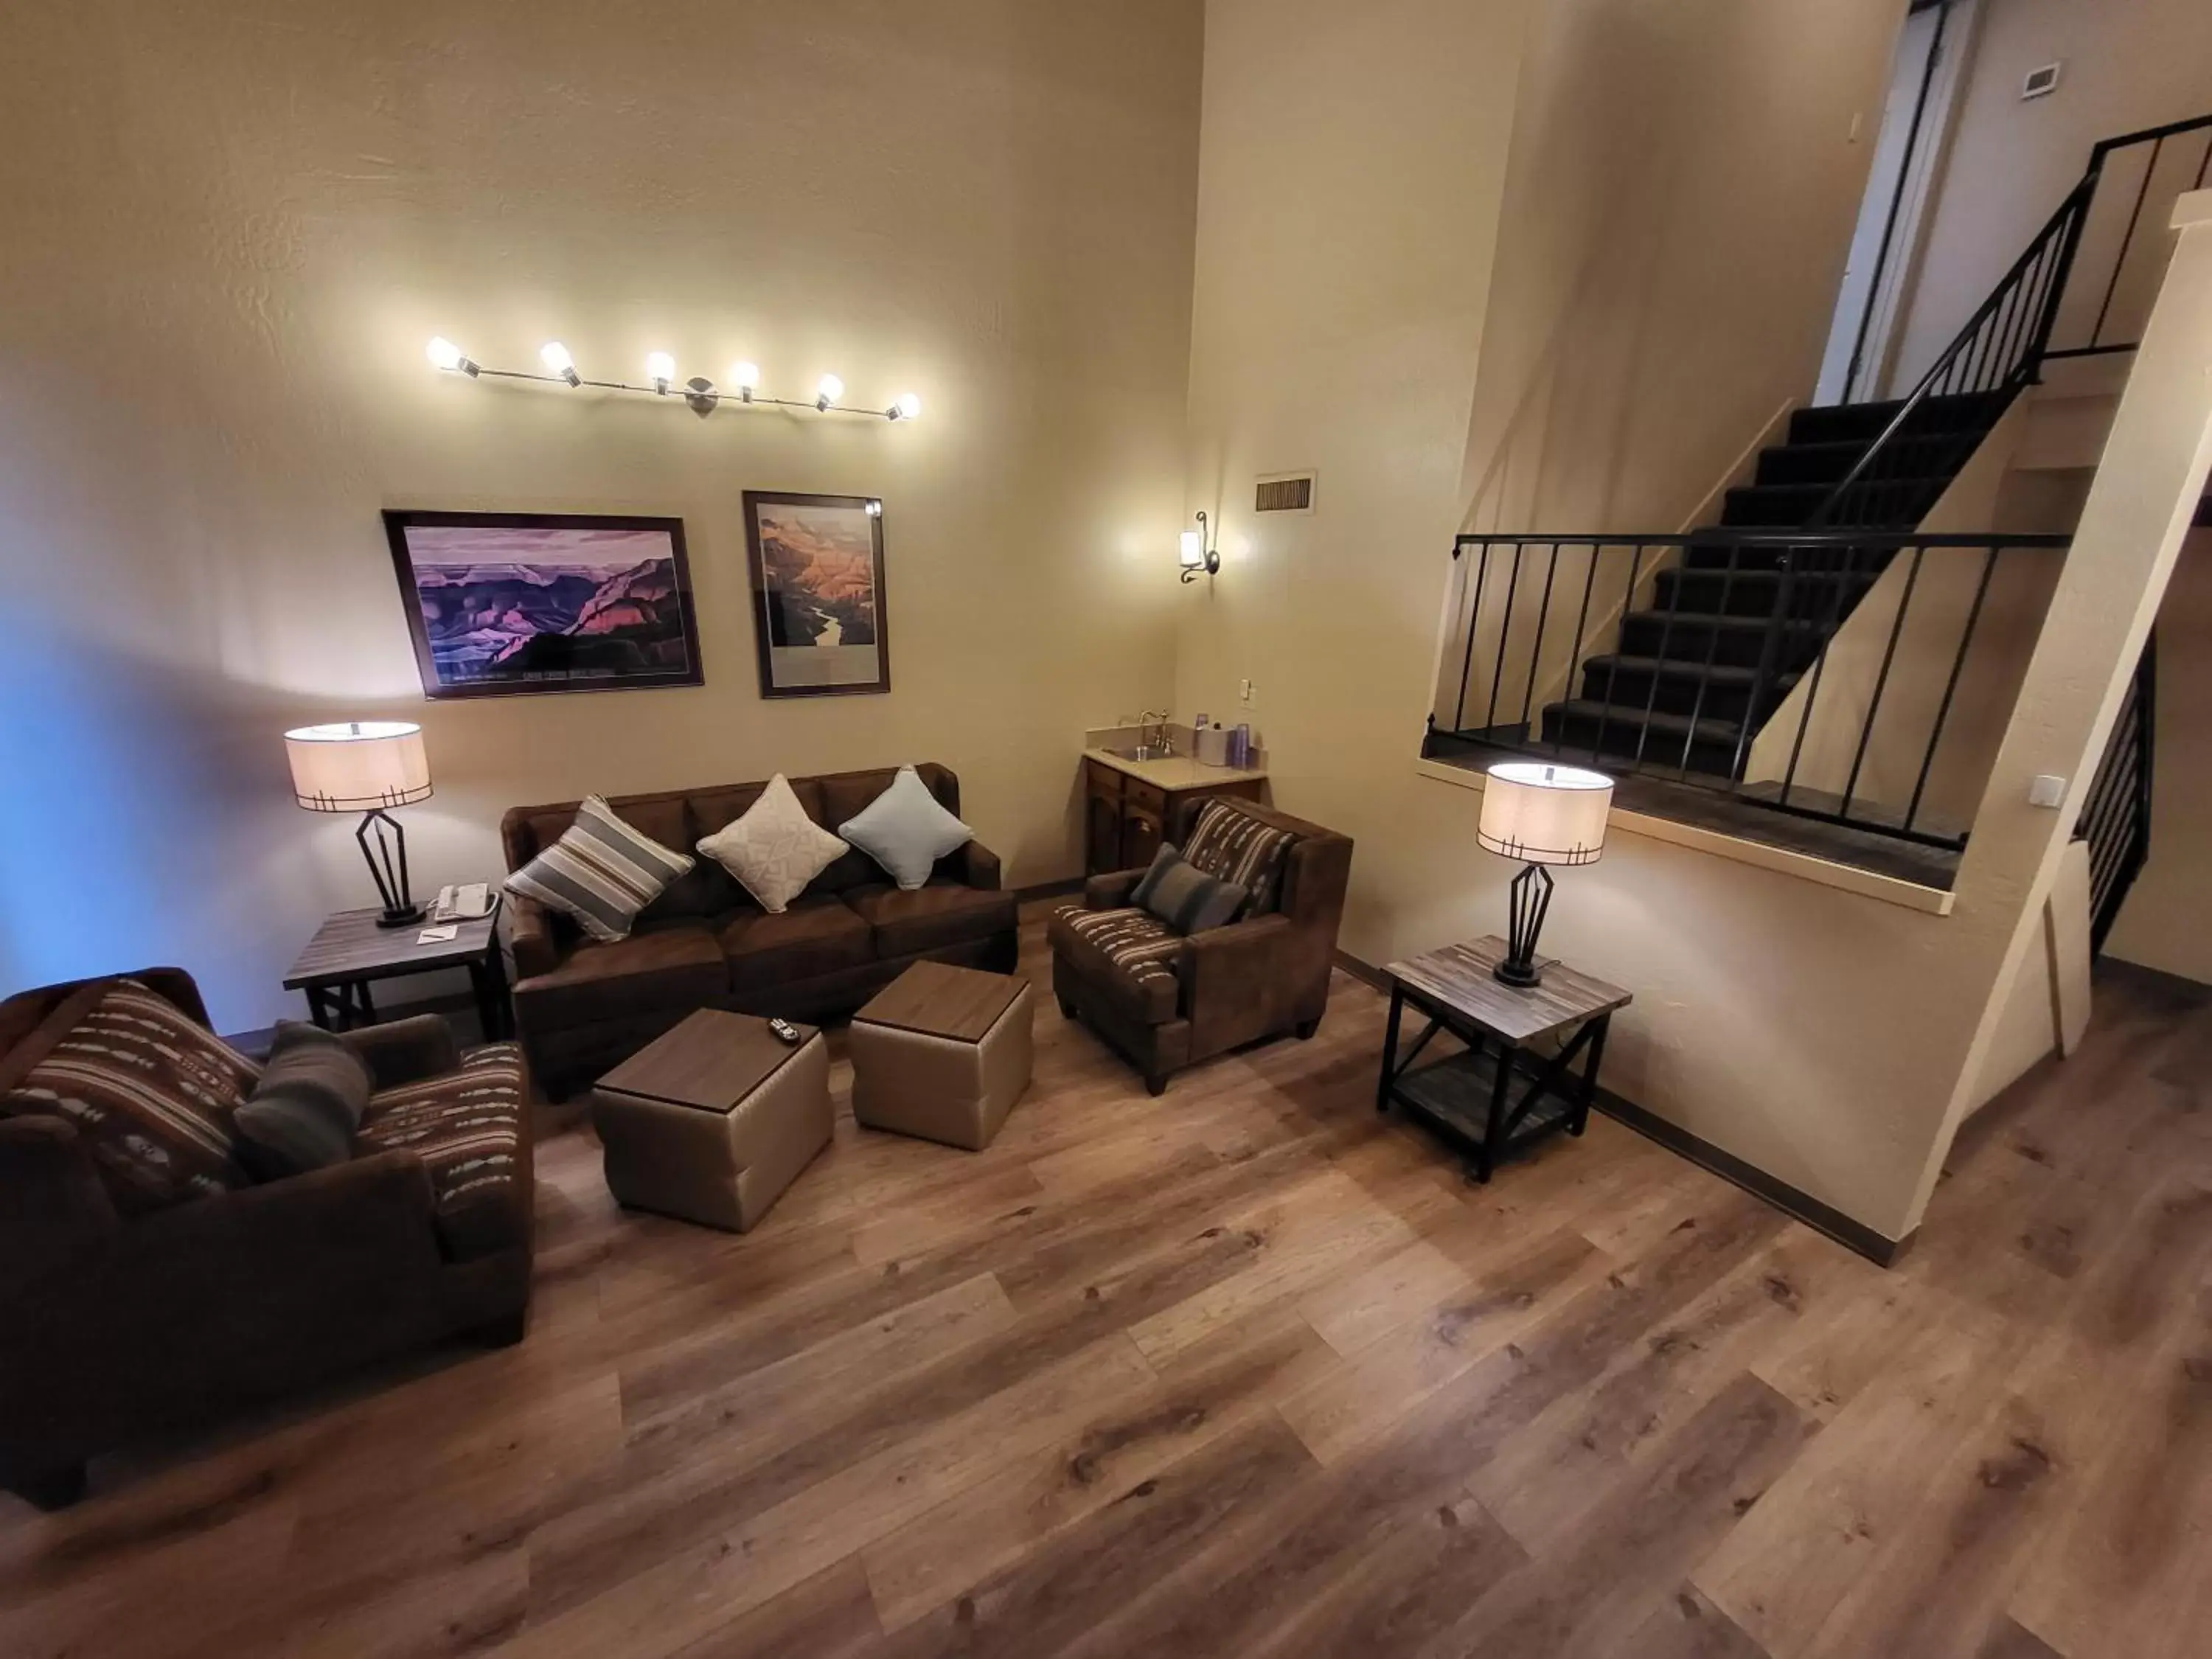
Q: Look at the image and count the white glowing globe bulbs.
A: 6